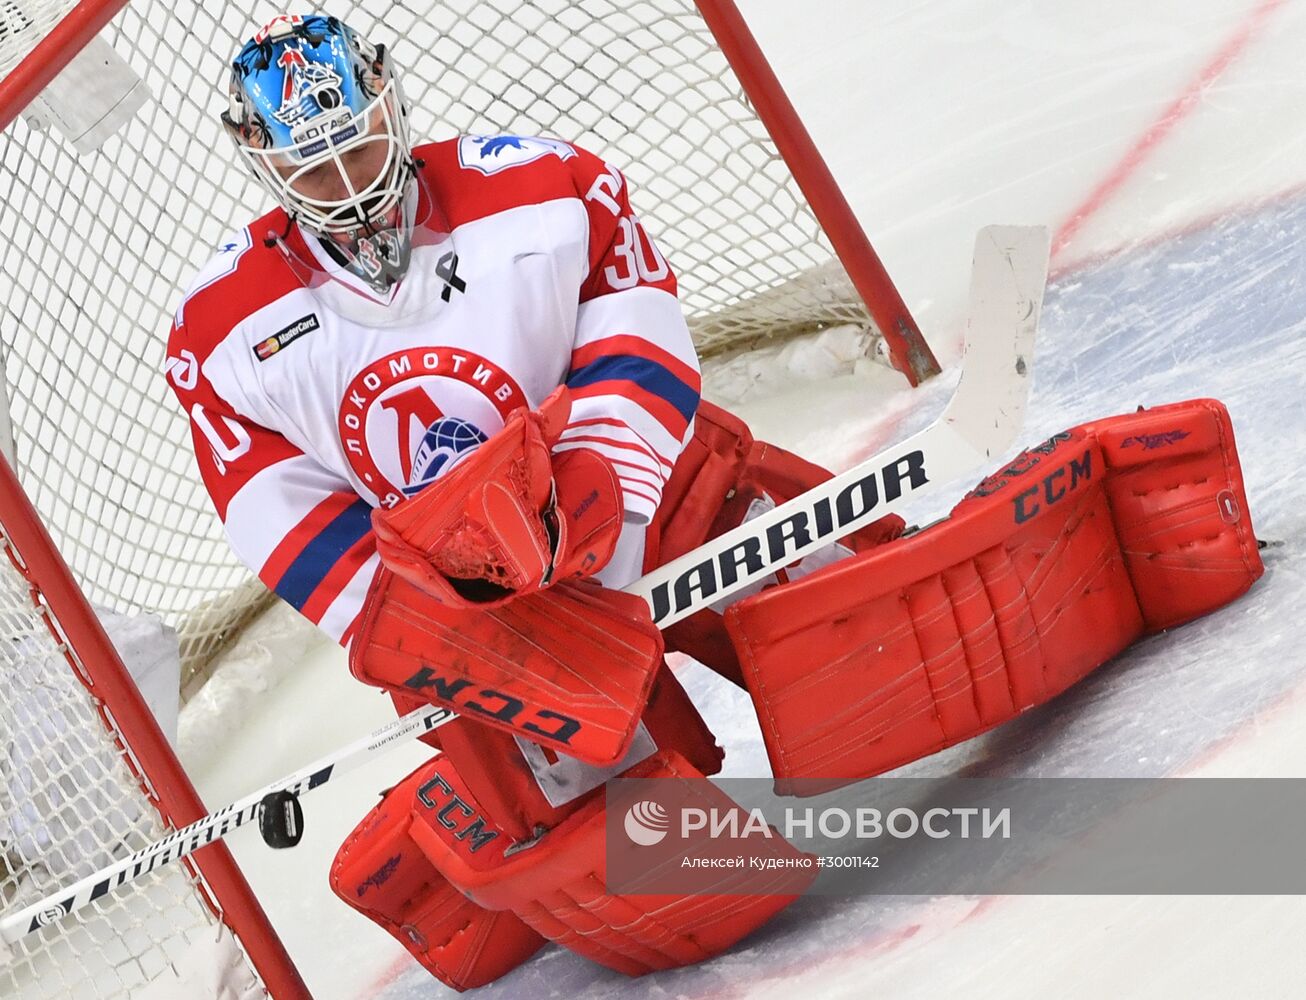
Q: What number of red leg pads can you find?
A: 2